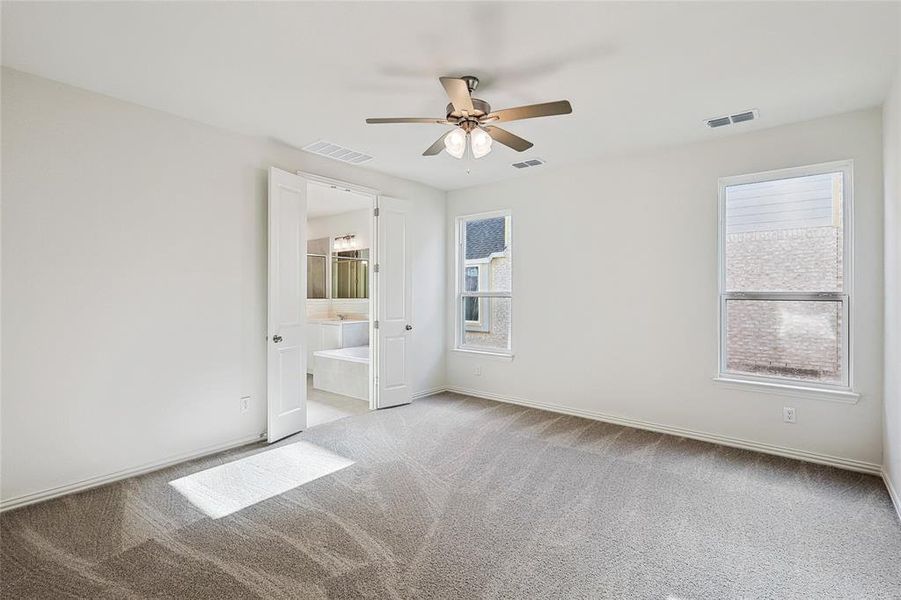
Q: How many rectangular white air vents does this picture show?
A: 3